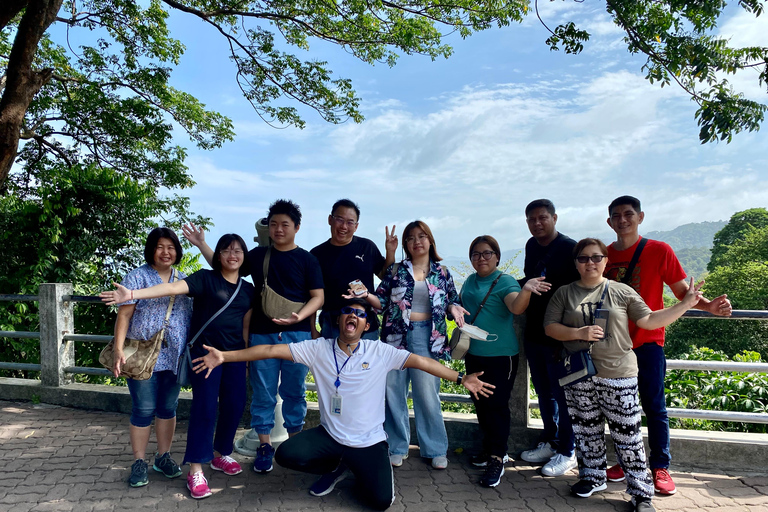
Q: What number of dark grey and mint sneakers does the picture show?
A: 2